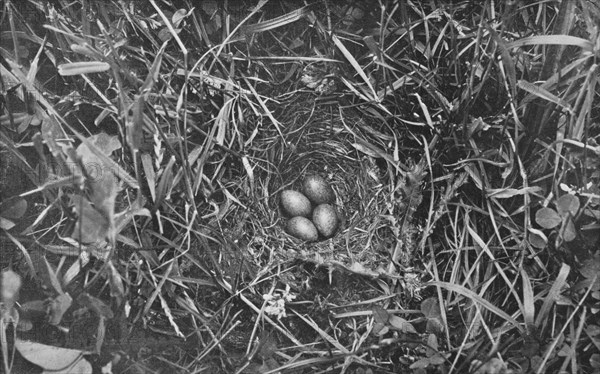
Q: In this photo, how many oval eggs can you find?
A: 4